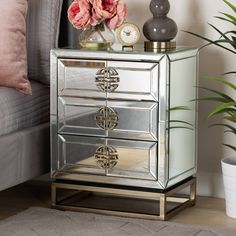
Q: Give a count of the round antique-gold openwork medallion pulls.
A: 3